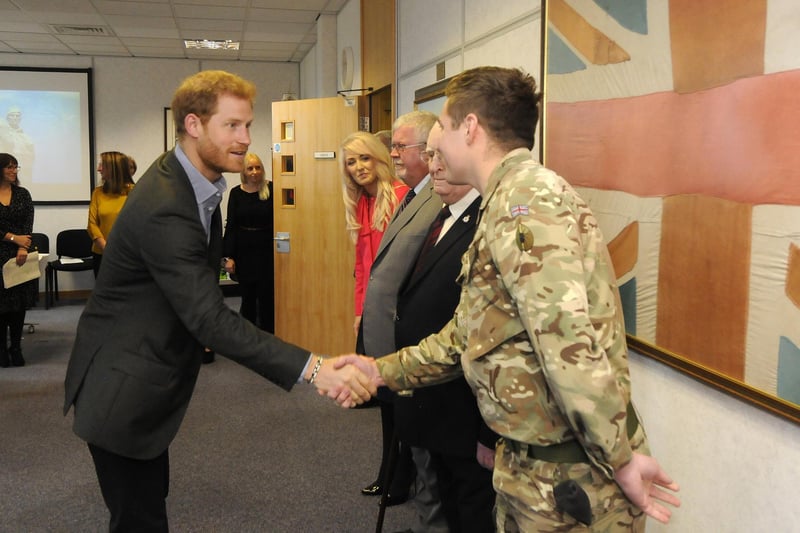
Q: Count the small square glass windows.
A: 3